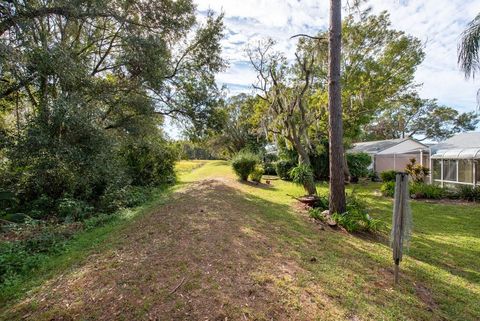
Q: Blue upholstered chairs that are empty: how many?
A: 0